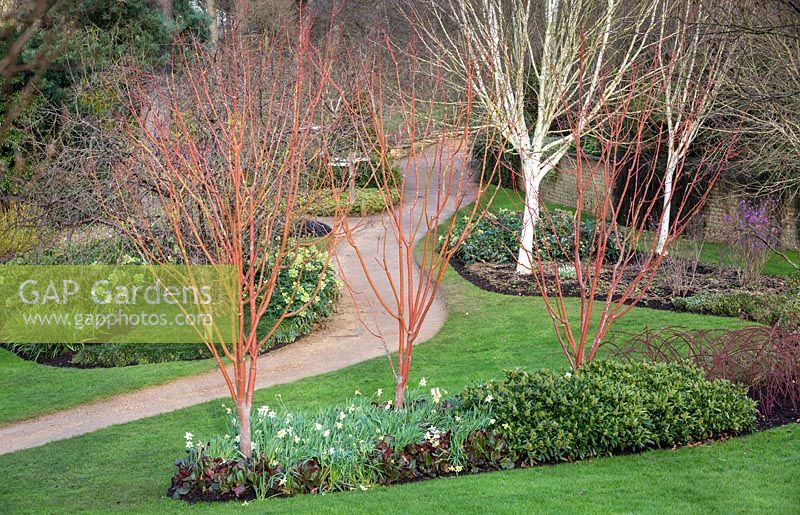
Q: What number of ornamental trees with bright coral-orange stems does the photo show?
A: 3